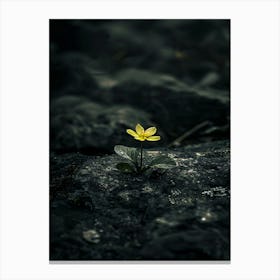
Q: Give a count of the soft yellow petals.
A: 5